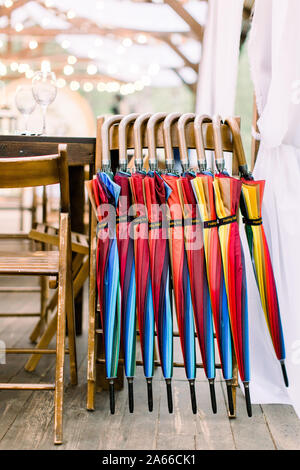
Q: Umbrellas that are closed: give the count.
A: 9